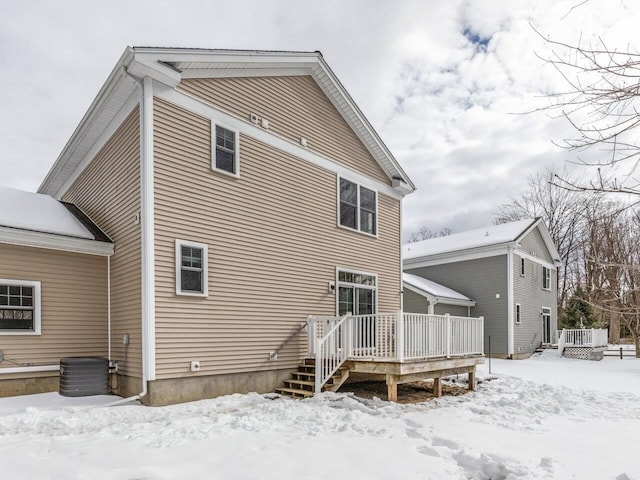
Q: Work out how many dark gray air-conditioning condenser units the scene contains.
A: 1